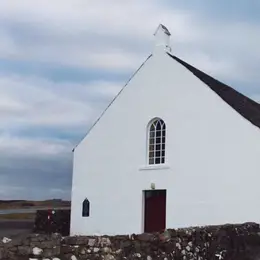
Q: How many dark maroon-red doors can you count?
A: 1